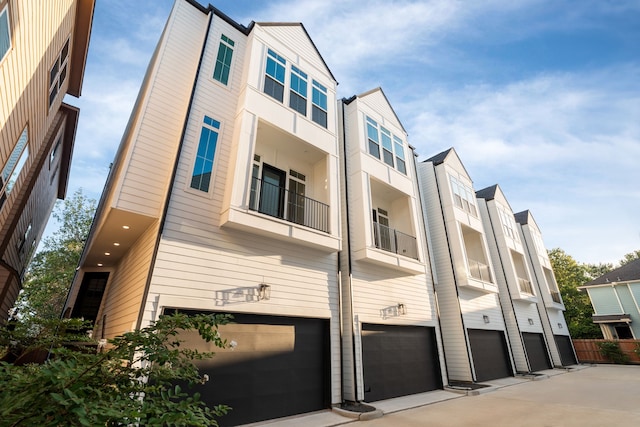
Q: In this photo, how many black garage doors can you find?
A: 5